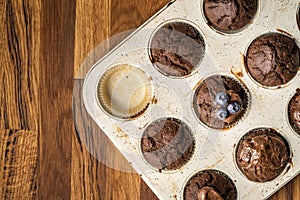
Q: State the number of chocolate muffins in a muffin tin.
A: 8